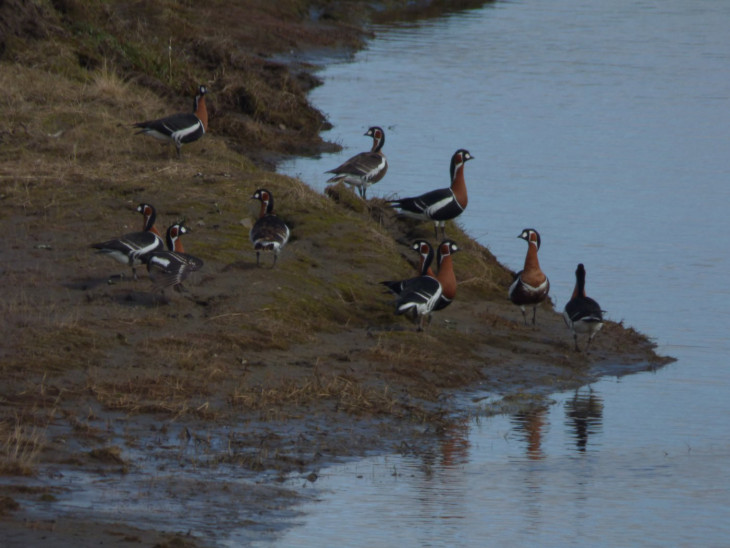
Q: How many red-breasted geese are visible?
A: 10